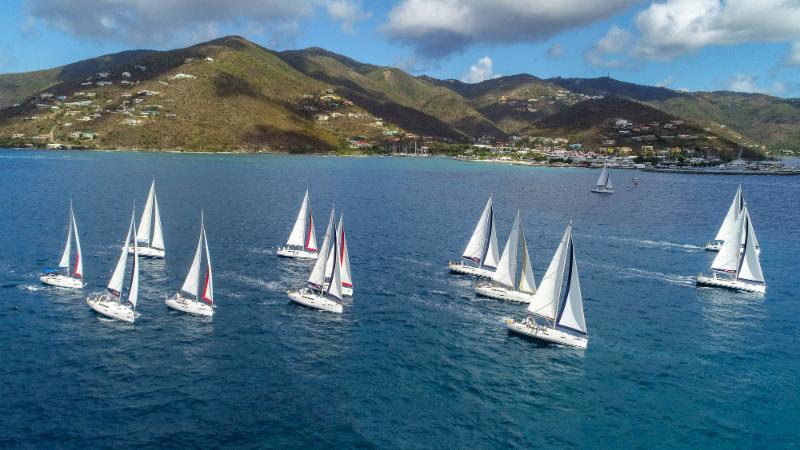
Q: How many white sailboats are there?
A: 13